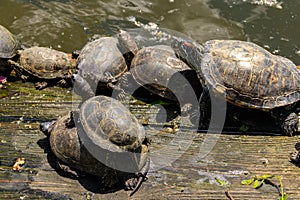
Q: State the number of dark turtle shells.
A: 7